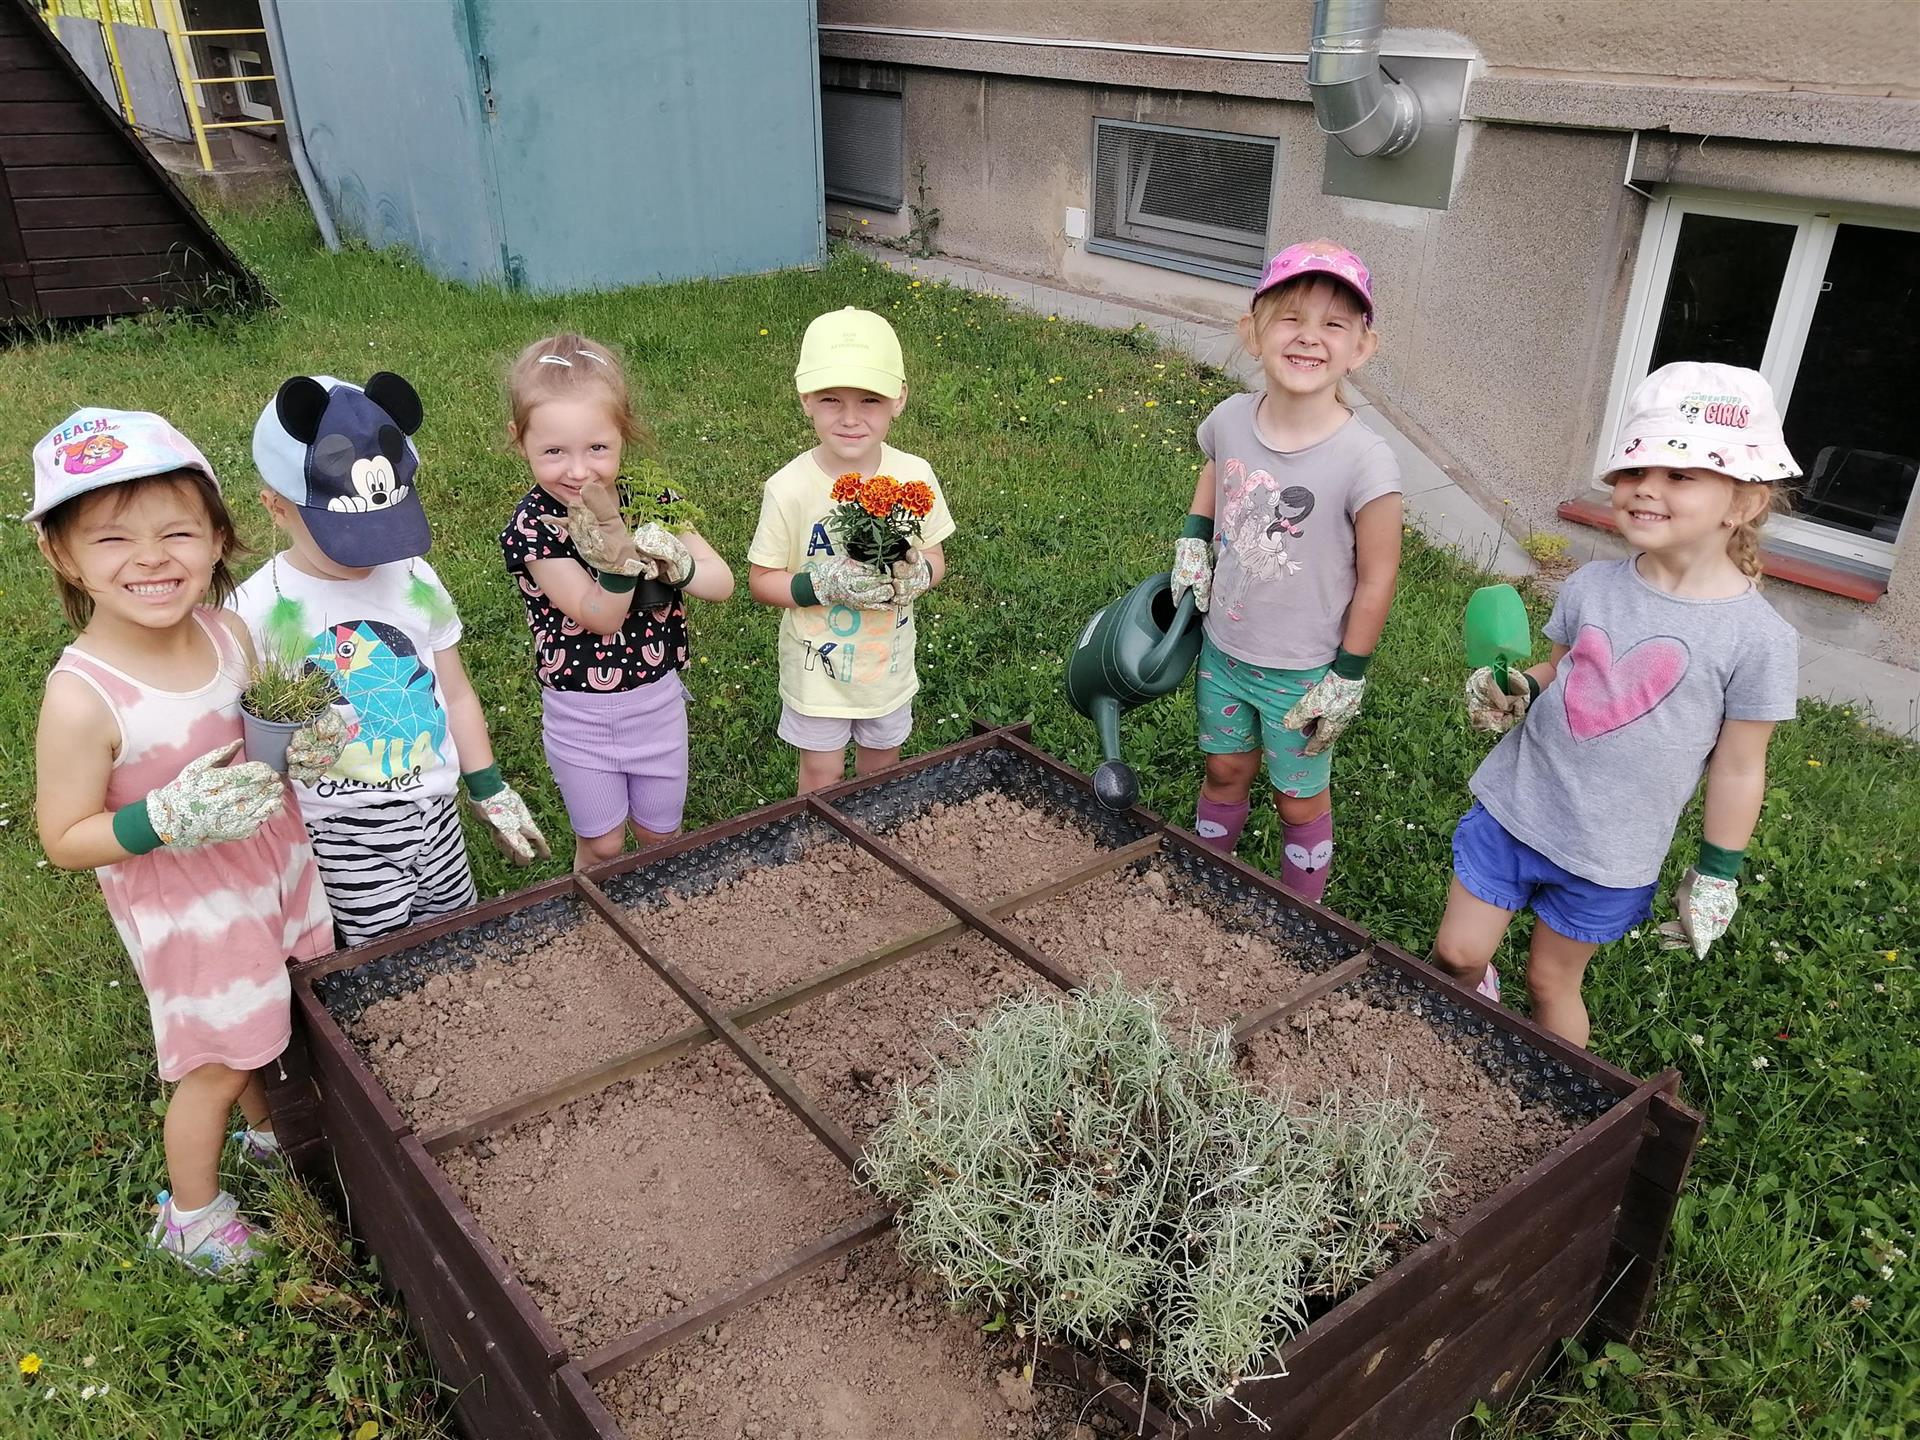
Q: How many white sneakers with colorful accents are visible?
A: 2